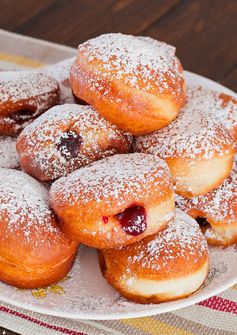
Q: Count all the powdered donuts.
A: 11